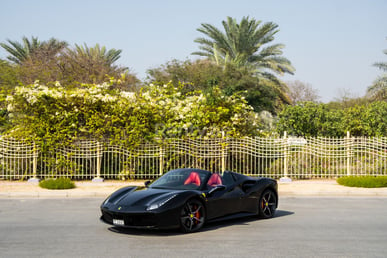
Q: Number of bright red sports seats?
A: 2